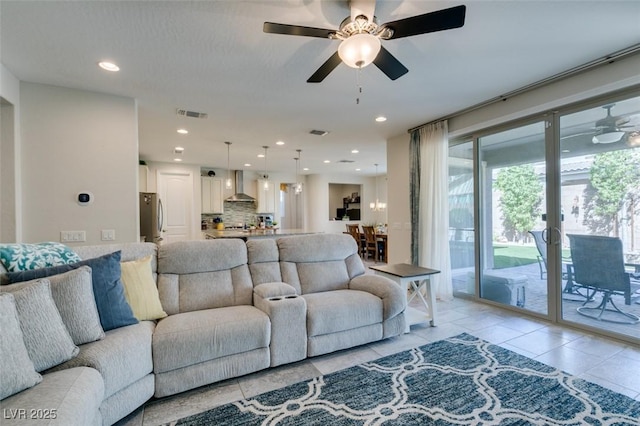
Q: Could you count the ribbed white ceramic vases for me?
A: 0